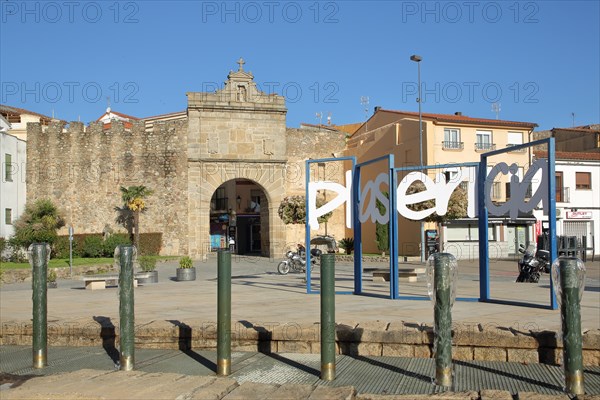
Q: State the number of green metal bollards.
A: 6